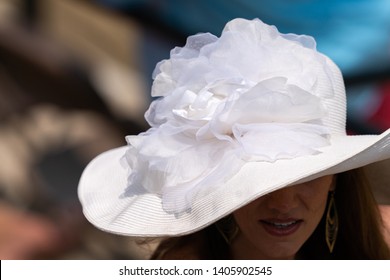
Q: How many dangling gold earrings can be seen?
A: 2